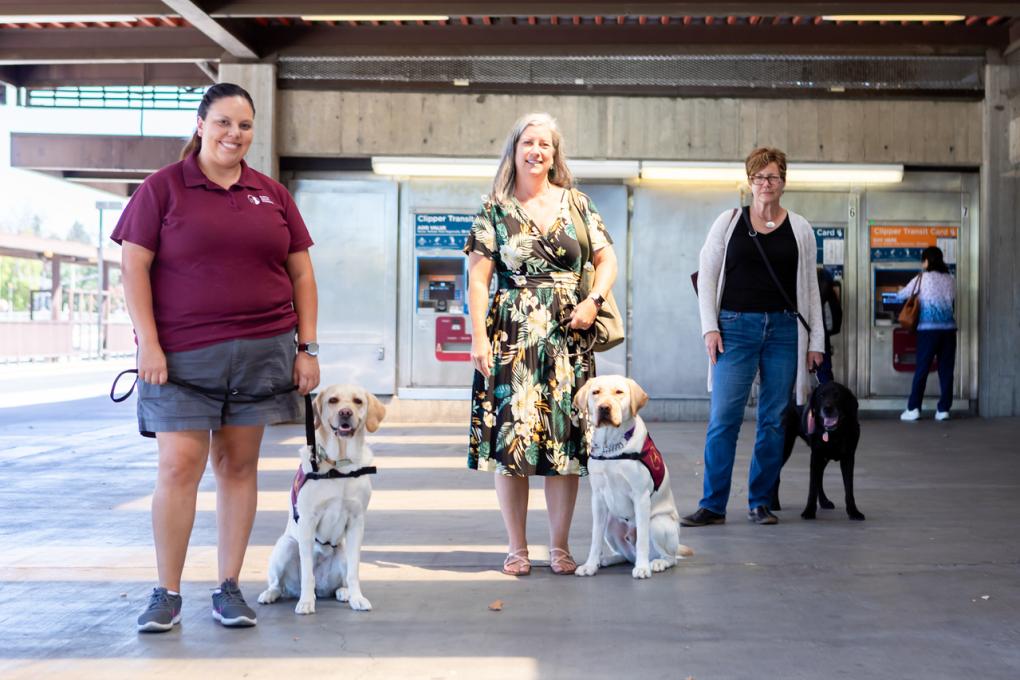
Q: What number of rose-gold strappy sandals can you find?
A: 2